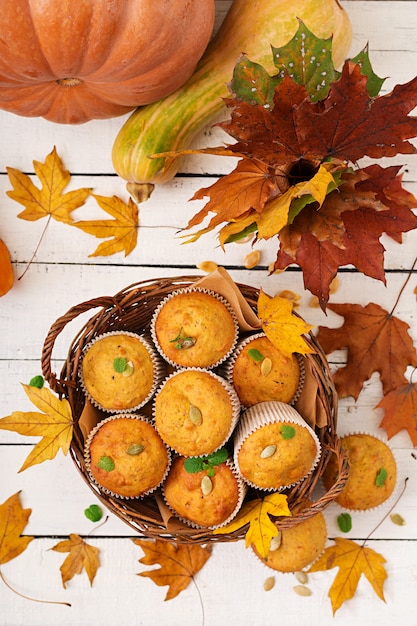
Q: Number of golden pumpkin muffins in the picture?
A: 9